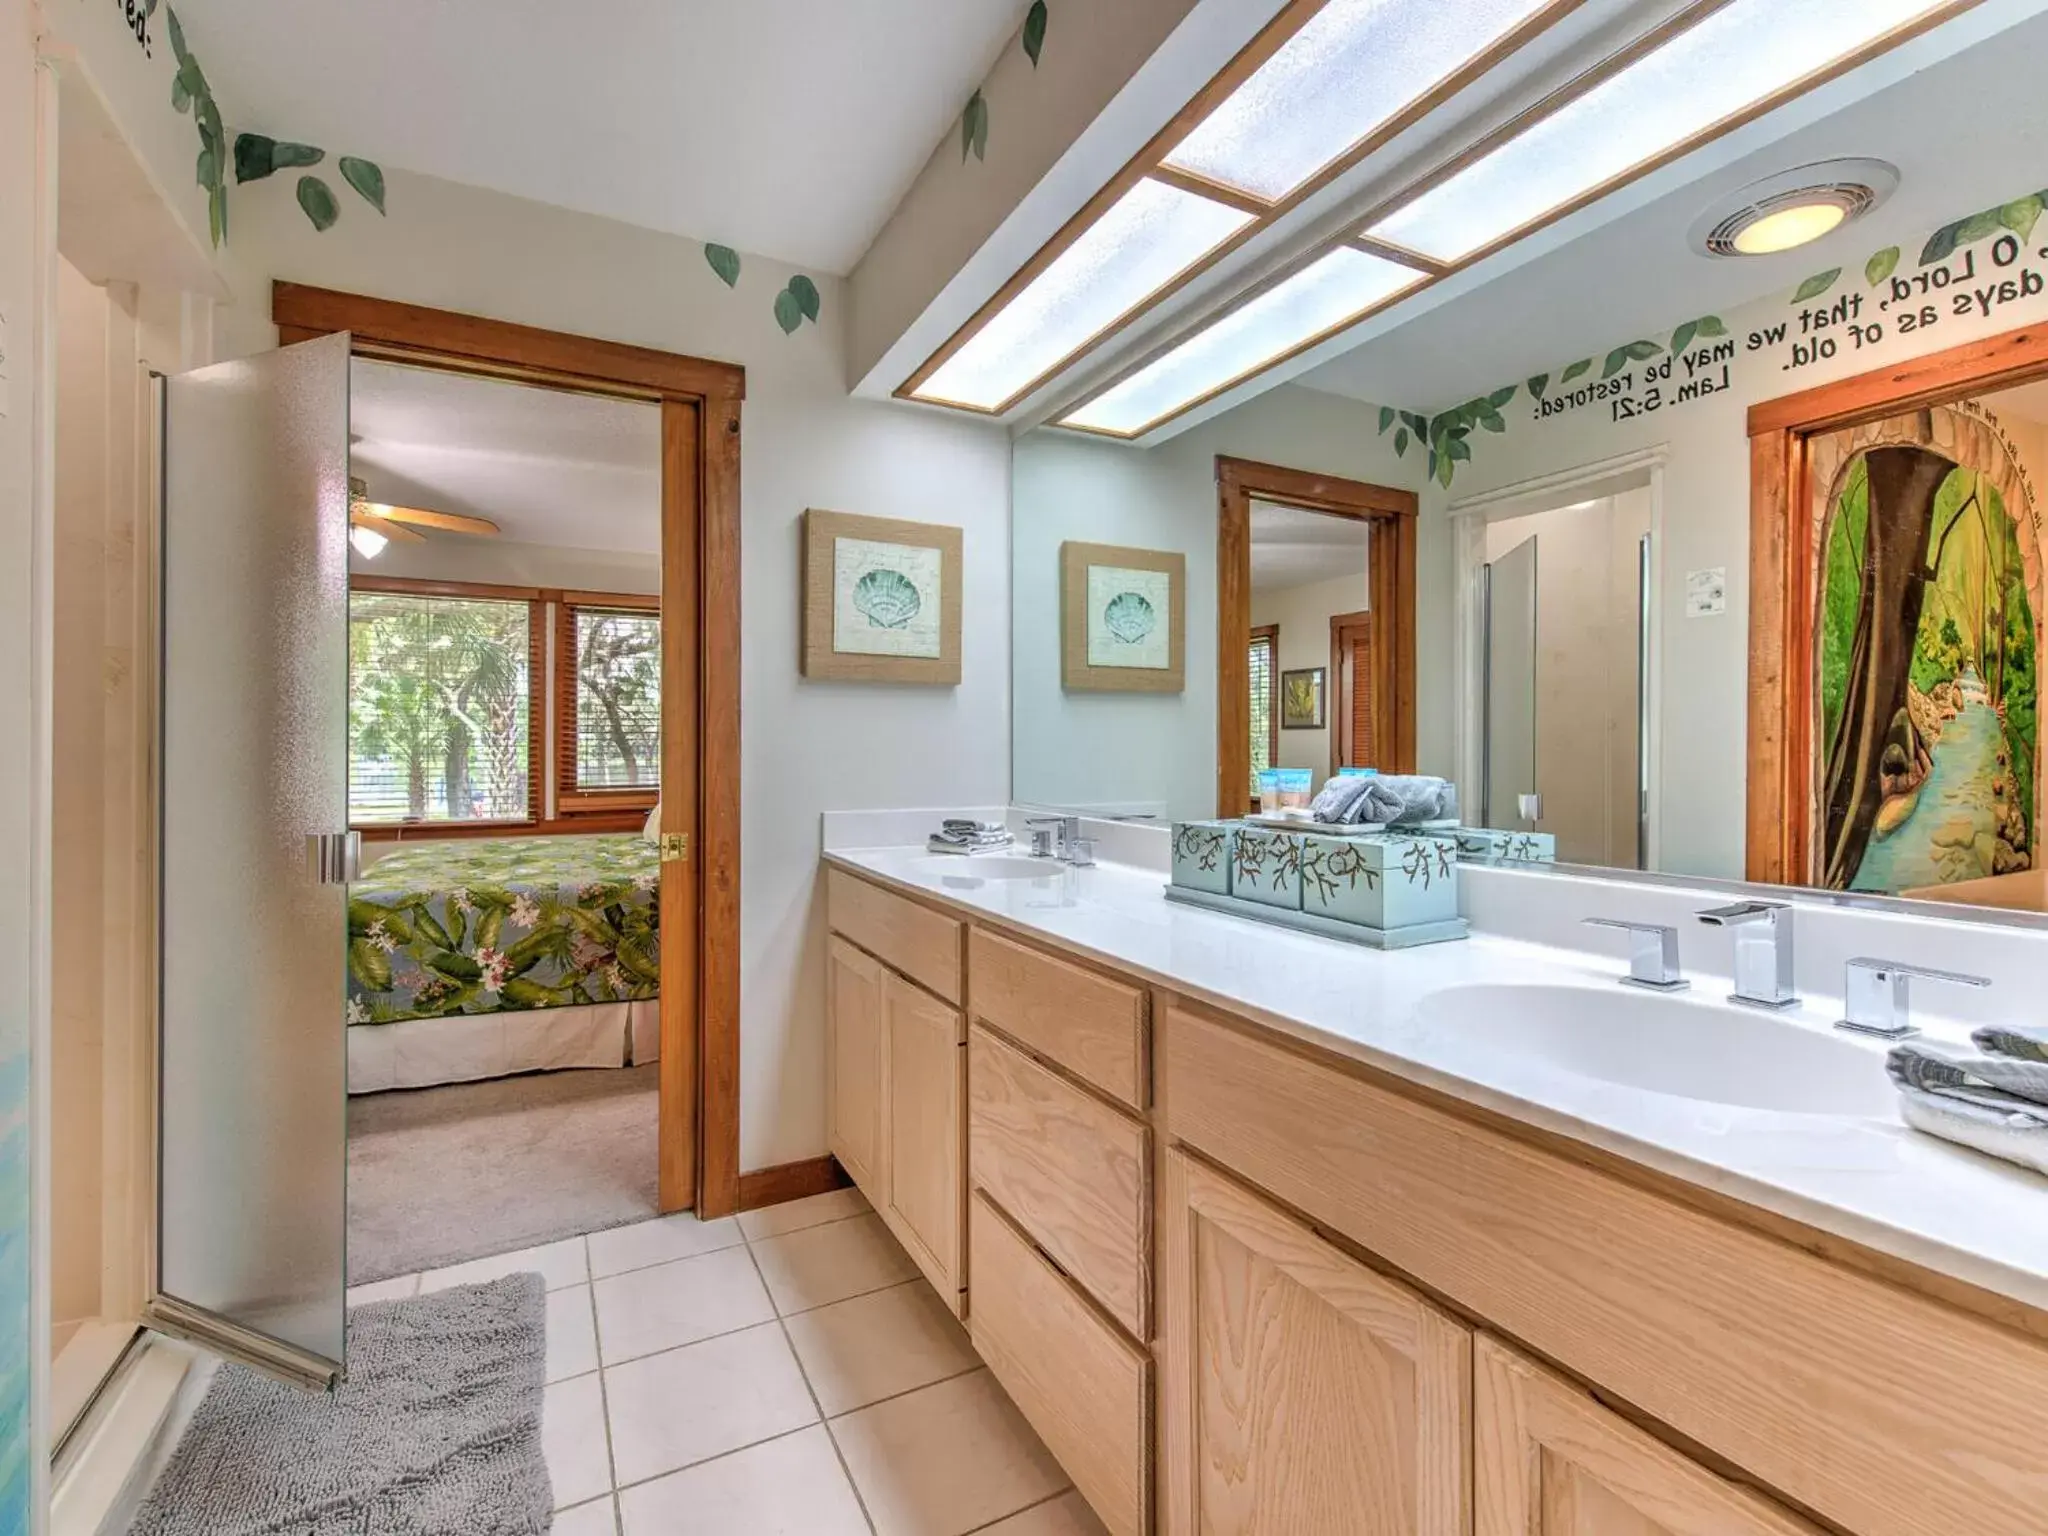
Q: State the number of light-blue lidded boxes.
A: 3